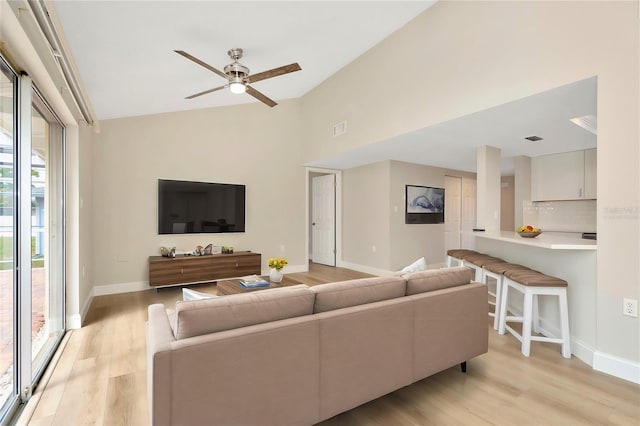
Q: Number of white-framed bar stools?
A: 4